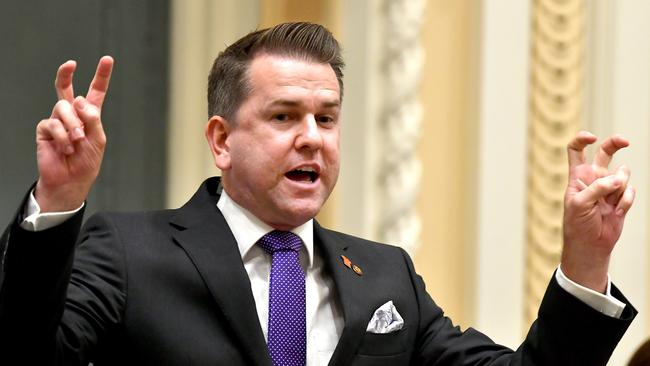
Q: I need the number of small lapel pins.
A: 2